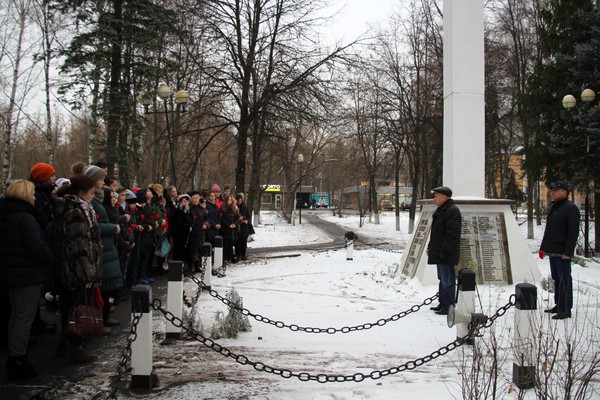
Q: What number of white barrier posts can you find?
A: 7